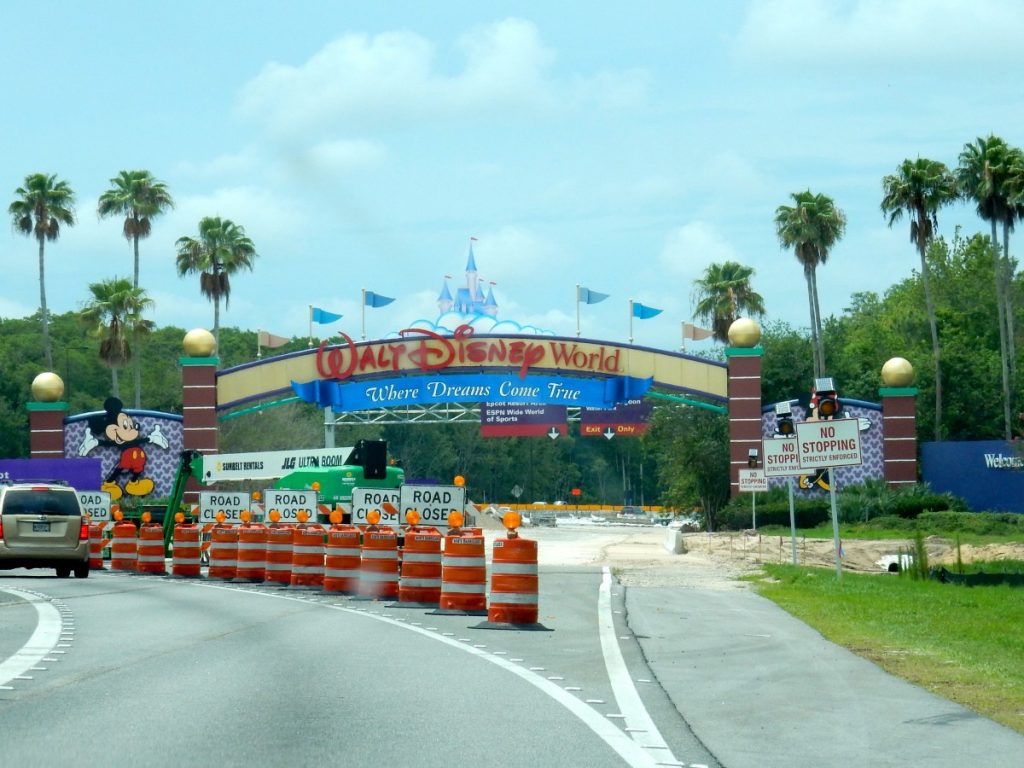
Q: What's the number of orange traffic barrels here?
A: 13